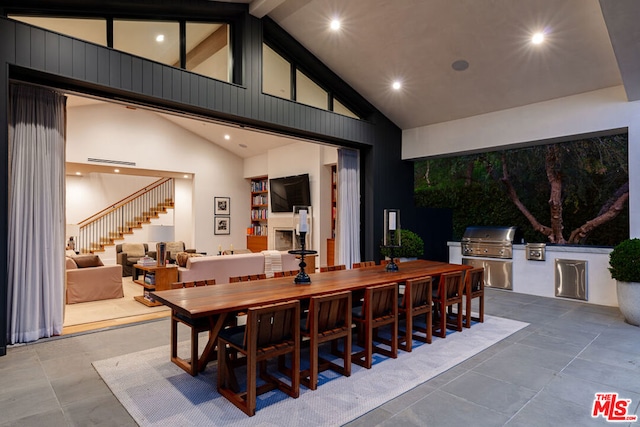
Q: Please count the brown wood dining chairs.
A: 12